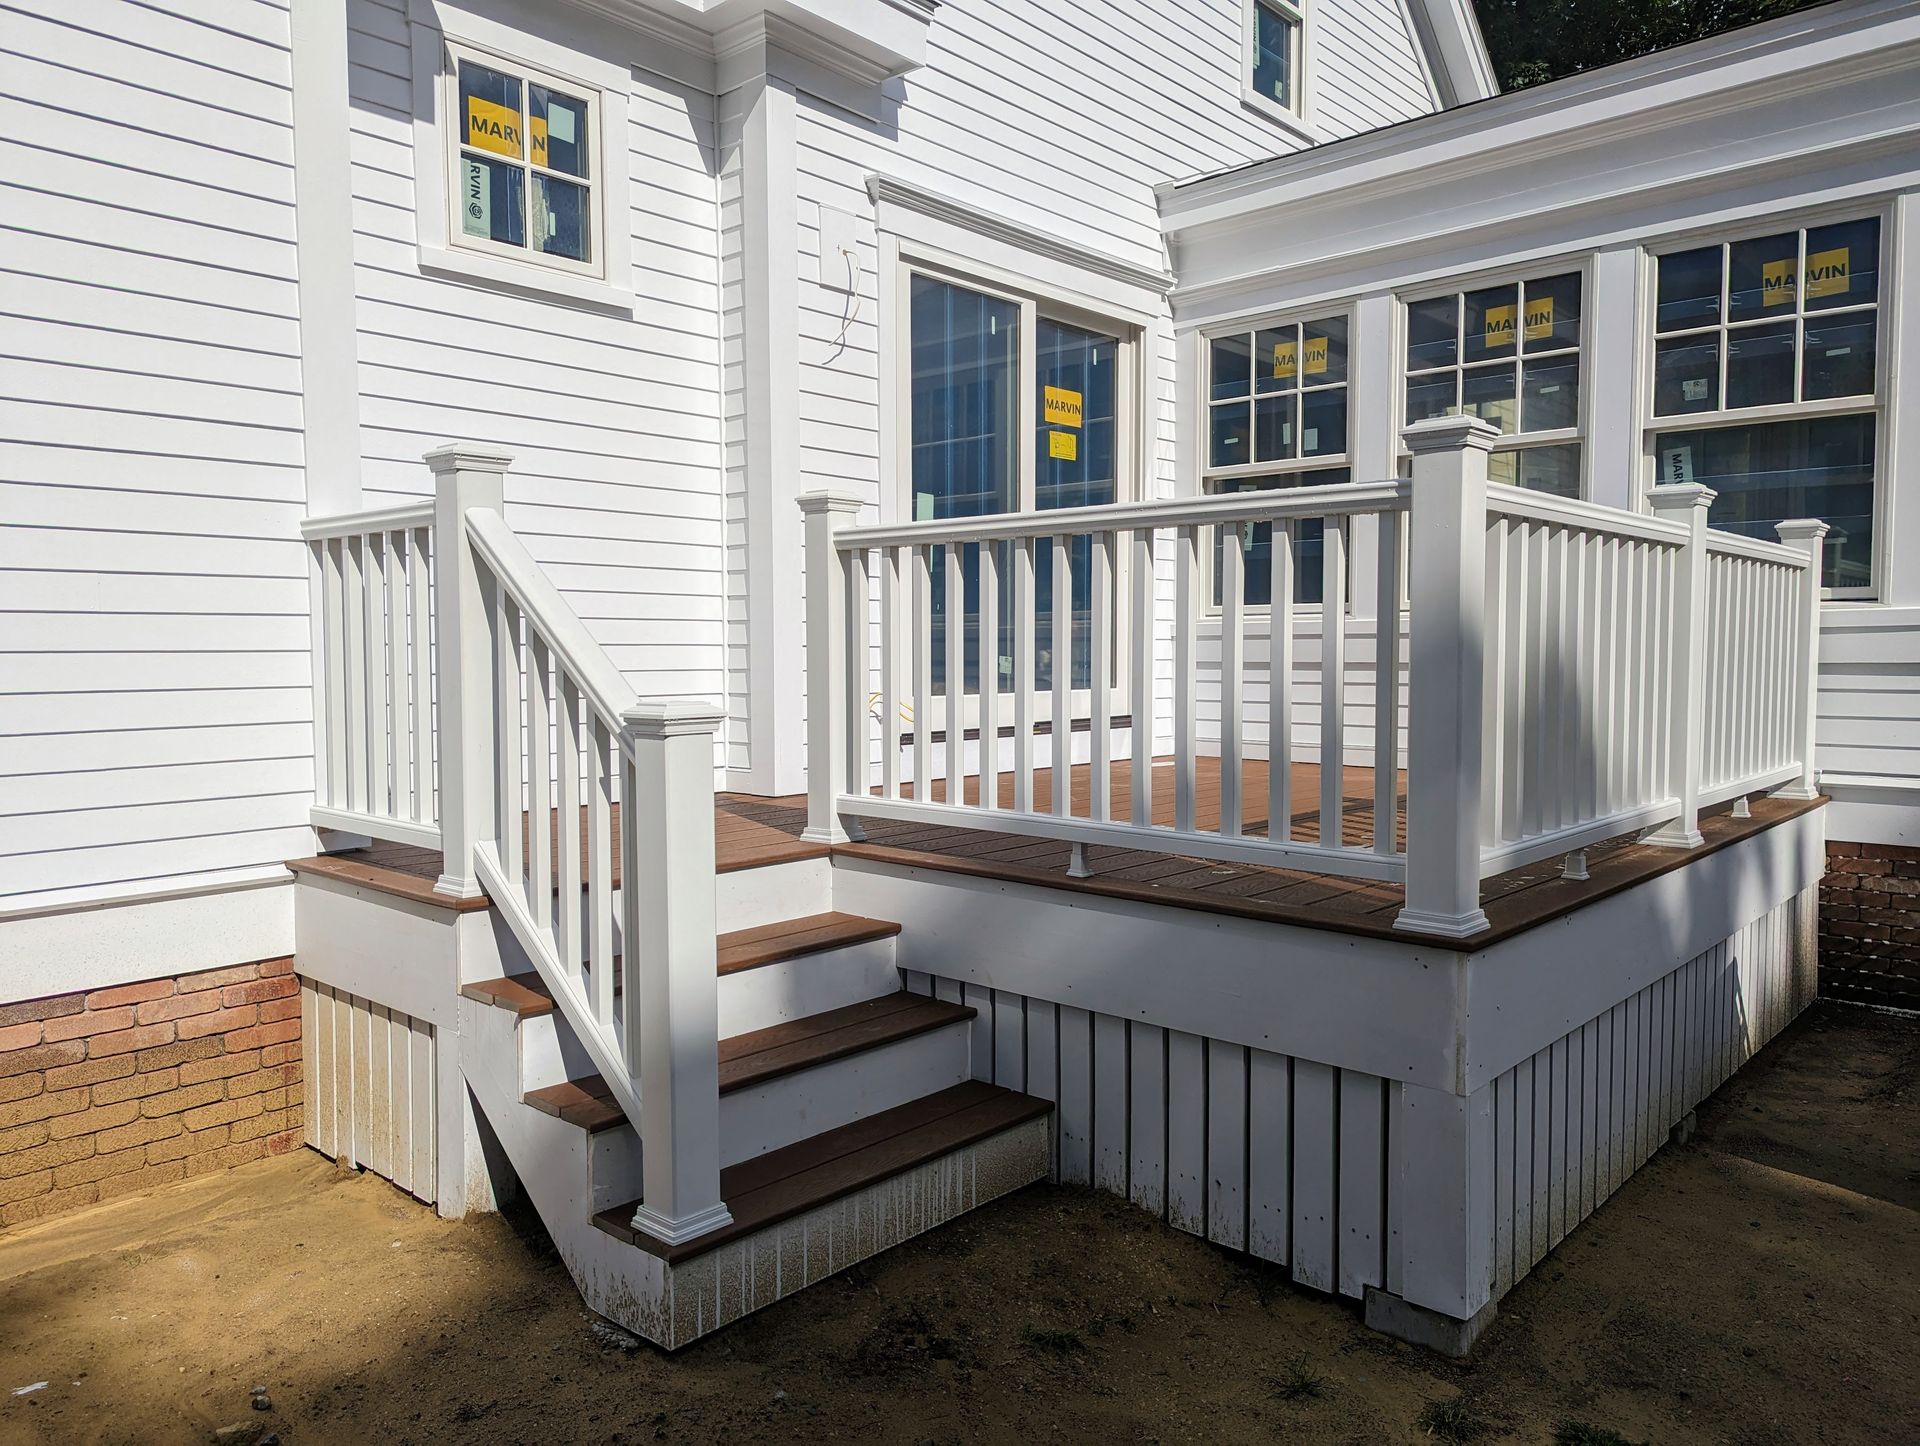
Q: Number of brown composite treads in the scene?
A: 3